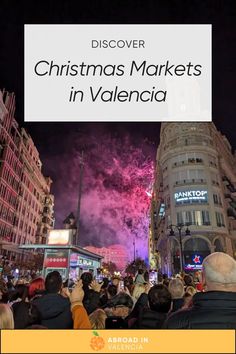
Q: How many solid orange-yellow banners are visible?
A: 1